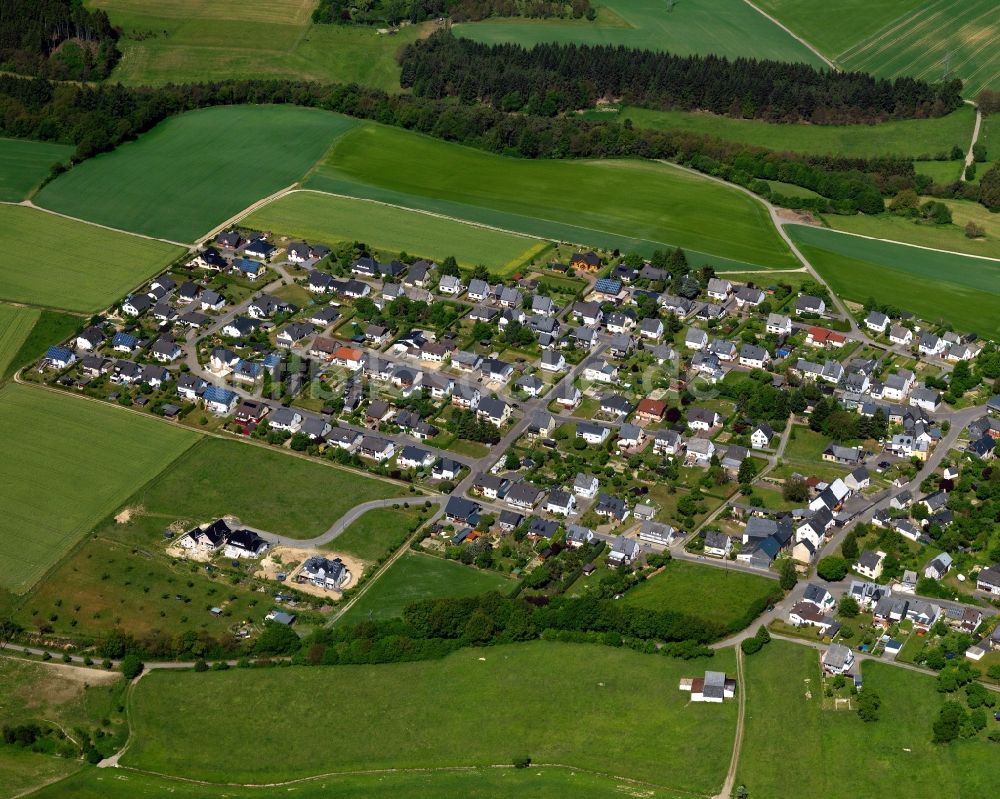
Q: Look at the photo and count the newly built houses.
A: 3